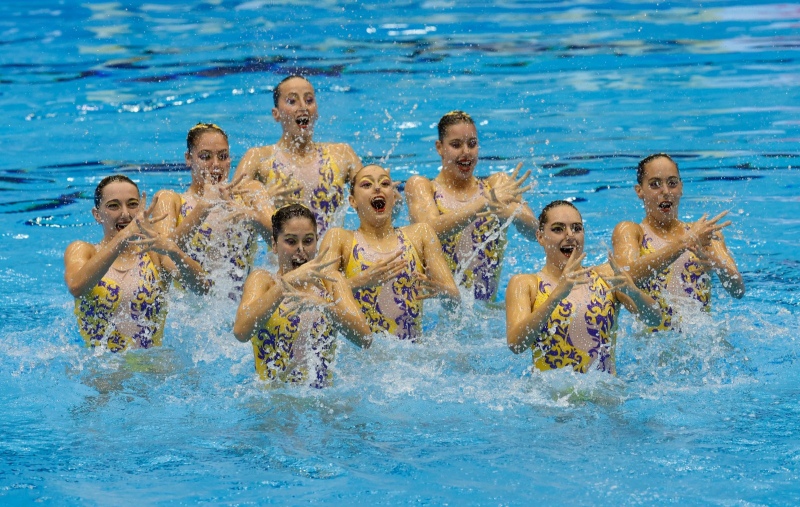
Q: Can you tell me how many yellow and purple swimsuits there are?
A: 8